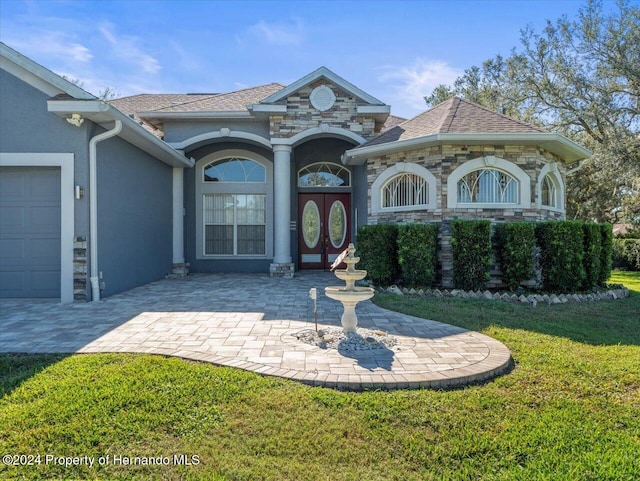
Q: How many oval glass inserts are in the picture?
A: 2